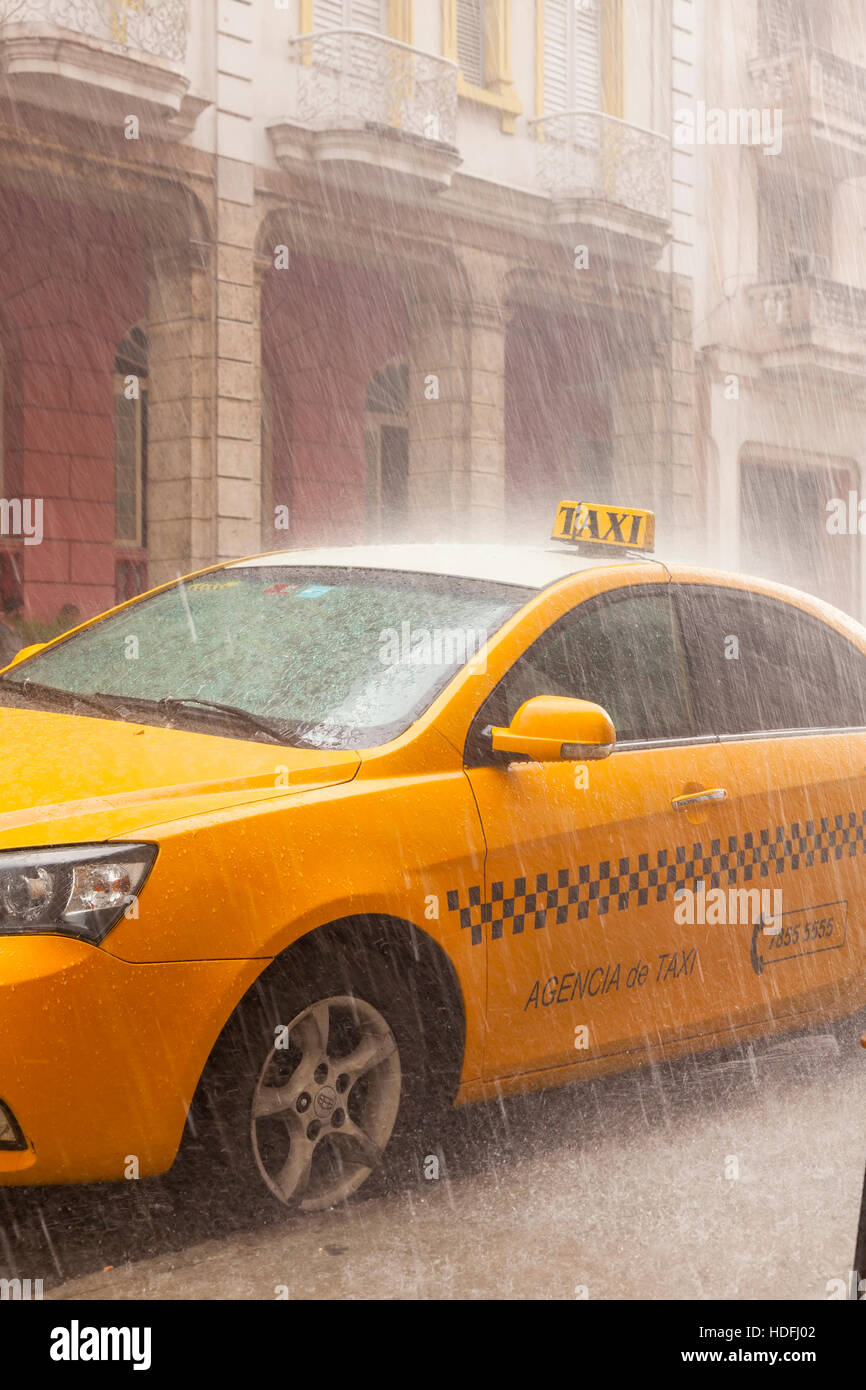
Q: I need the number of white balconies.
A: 5